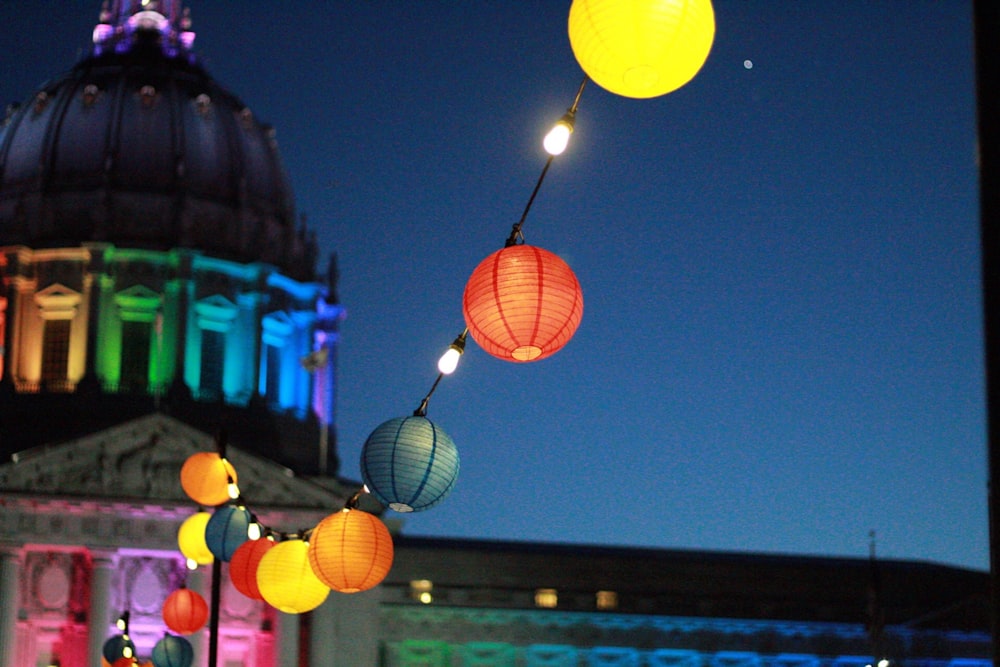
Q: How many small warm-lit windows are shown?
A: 3